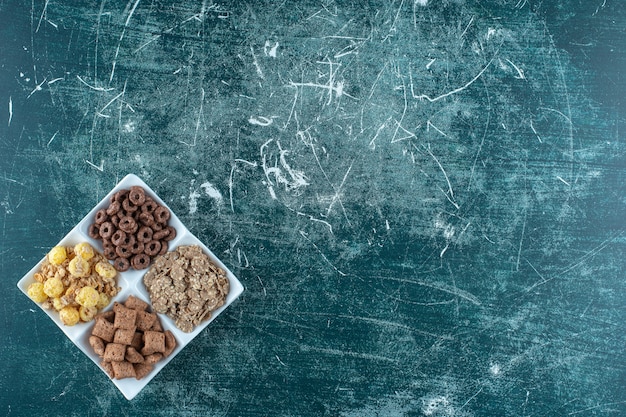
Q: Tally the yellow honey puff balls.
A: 11